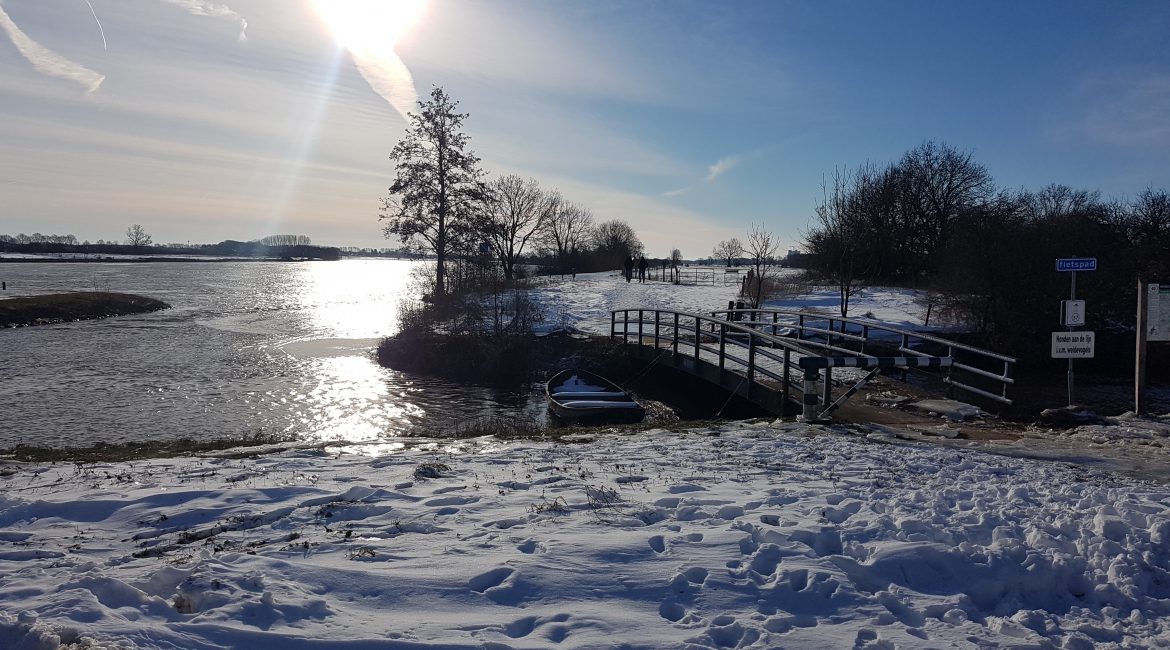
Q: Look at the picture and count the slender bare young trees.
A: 2